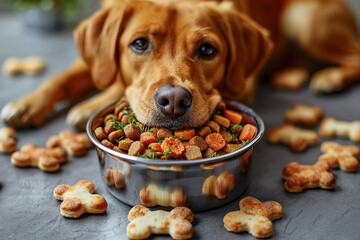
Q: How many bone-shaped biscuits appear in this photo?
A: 13